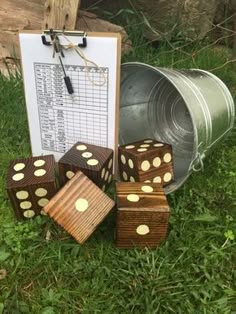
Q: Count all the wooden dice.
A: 5